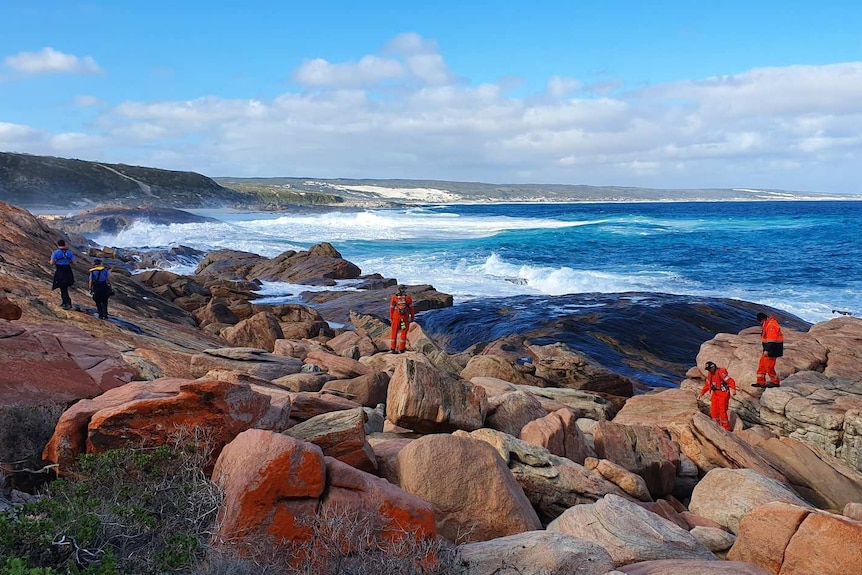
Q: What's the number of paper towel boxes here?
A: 0